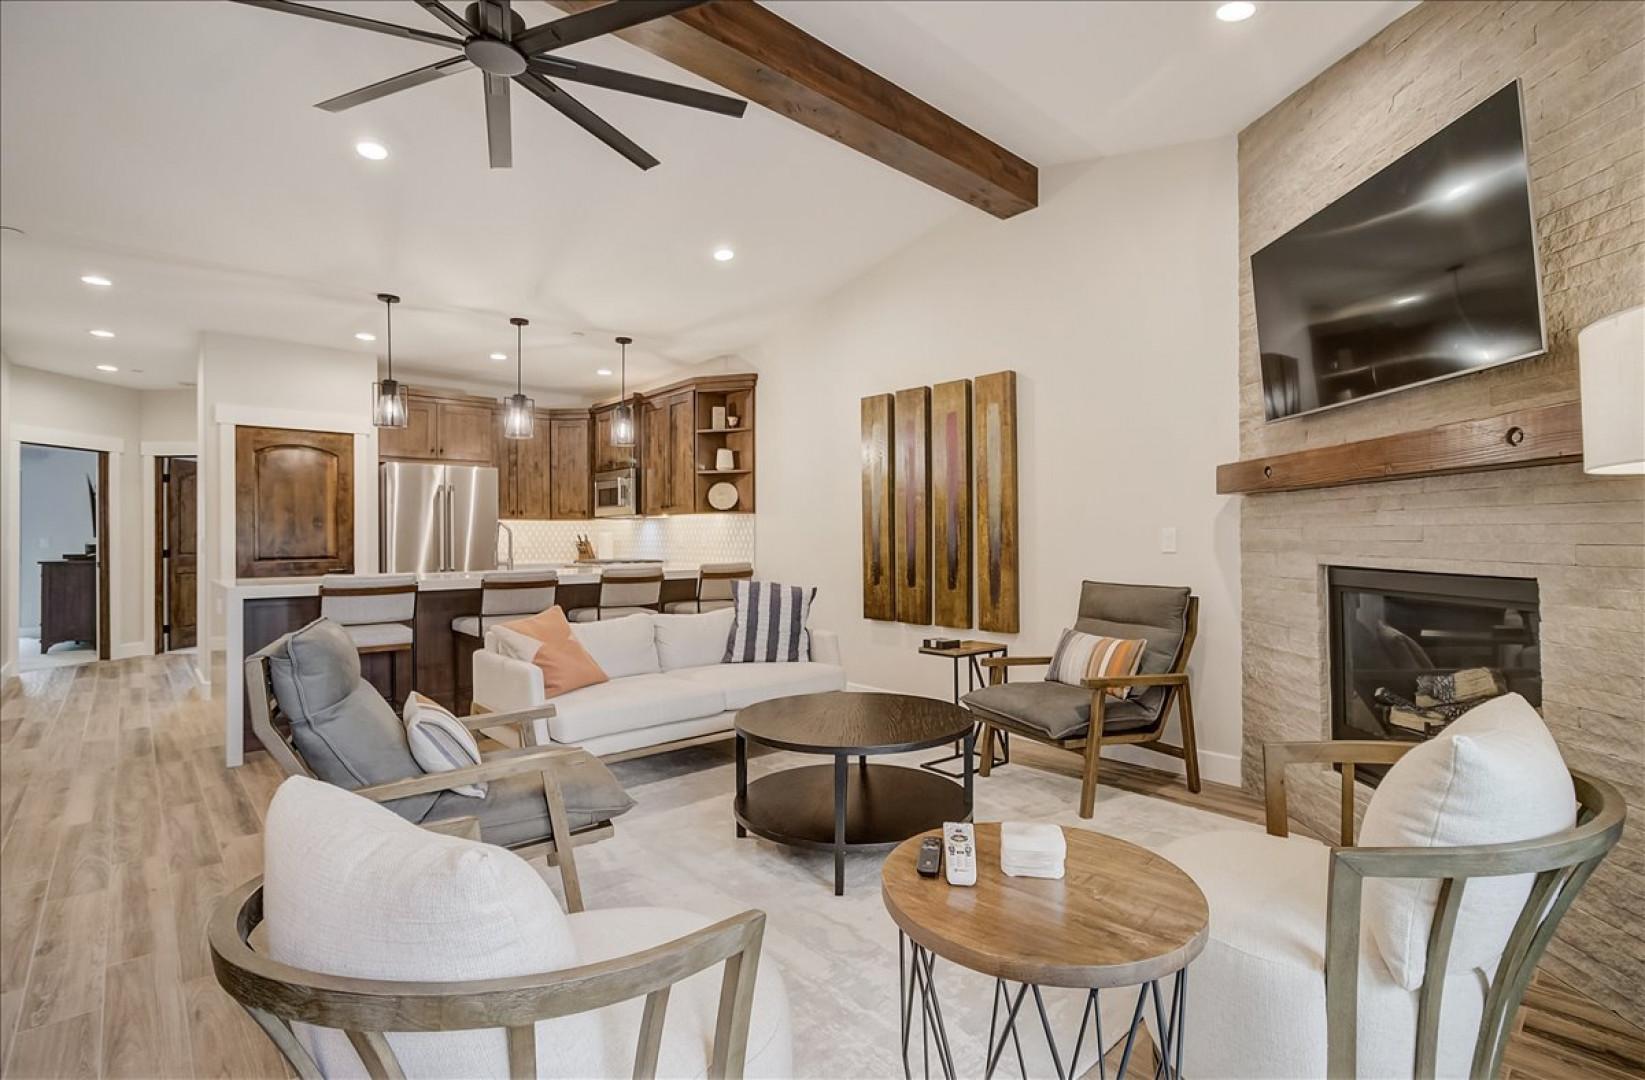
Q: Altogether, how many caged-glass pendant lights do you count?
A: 3